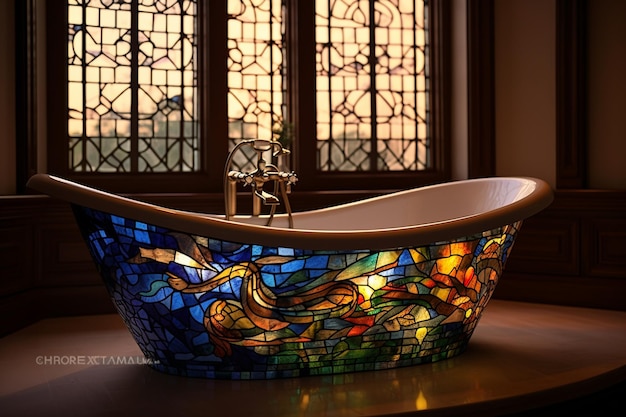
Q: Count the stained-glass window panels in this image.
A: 3